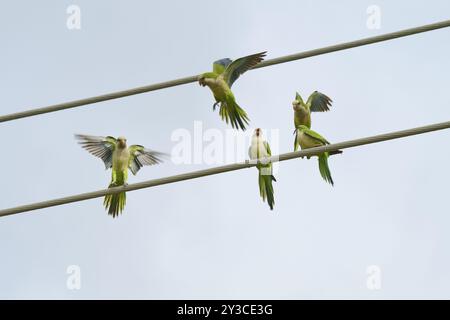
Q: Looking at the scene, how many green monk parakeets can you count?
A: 5